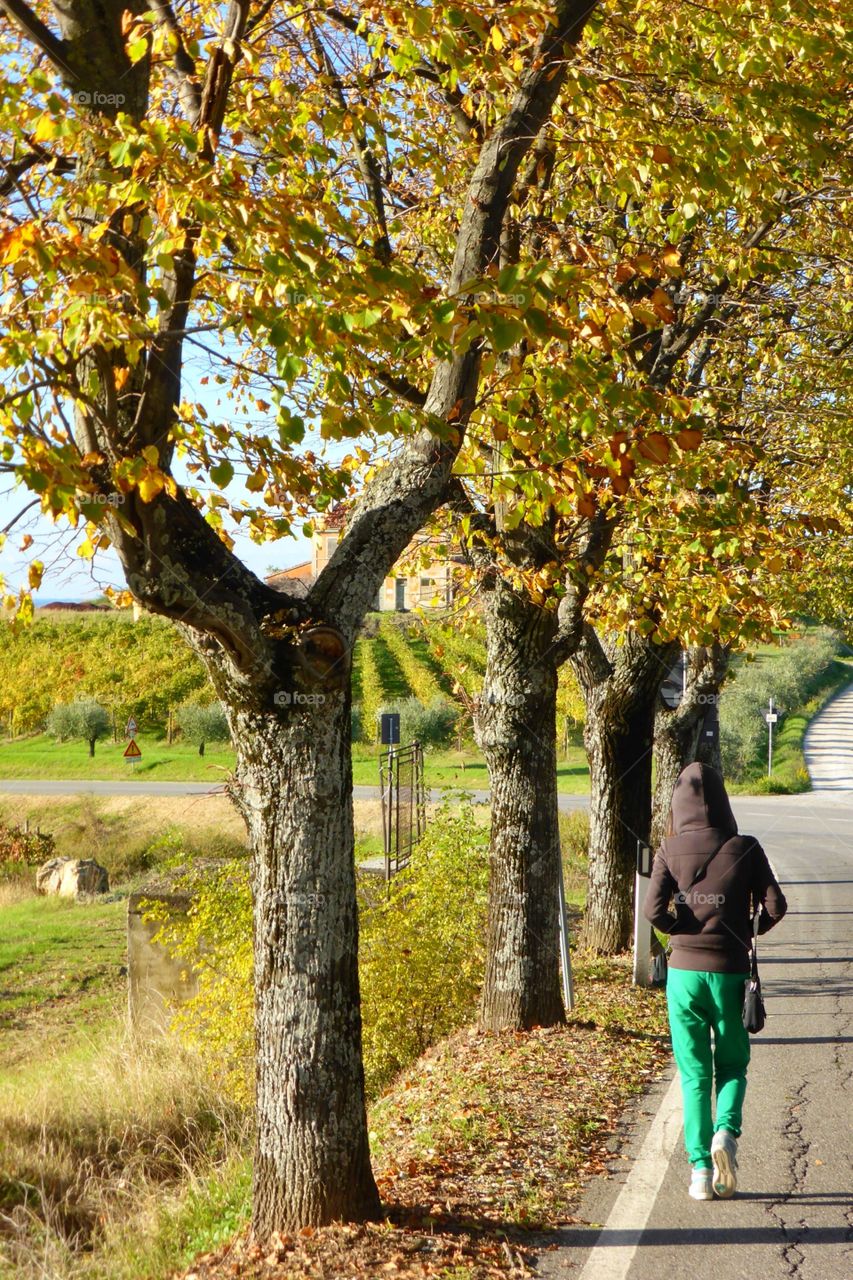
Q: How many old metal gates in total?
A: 1